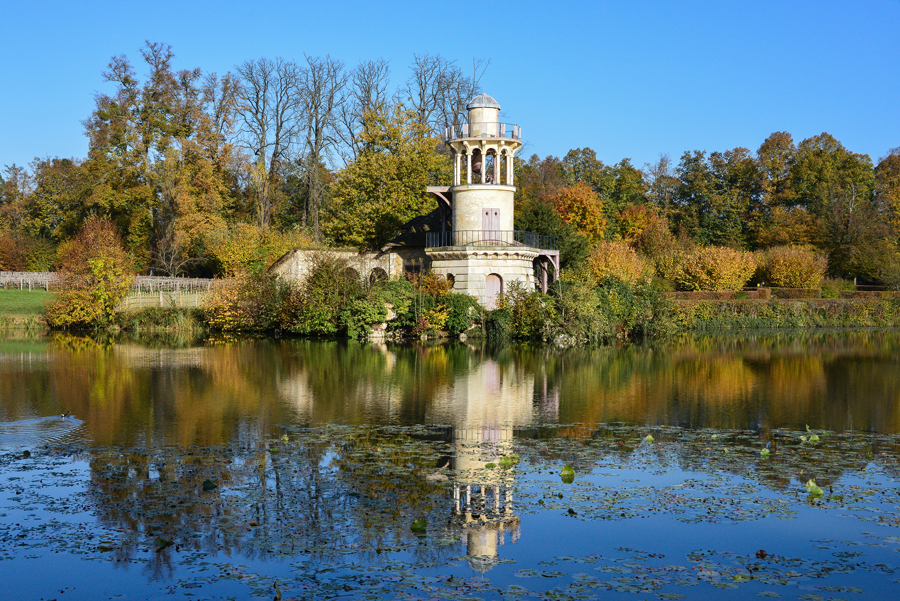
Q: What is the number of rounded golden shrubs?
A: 3